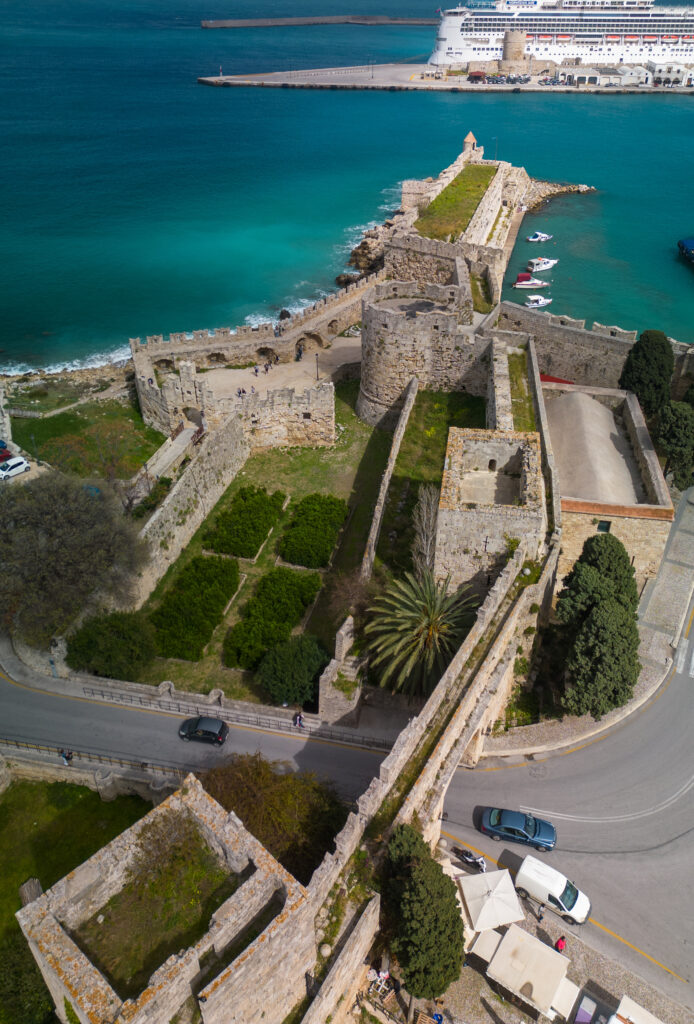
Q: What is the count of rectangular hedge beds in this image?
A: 4